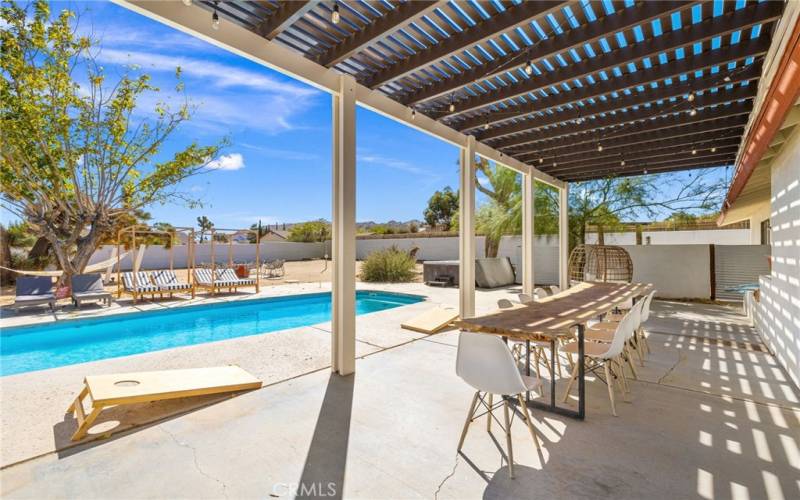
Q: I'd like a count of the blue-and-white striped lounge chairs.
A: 4